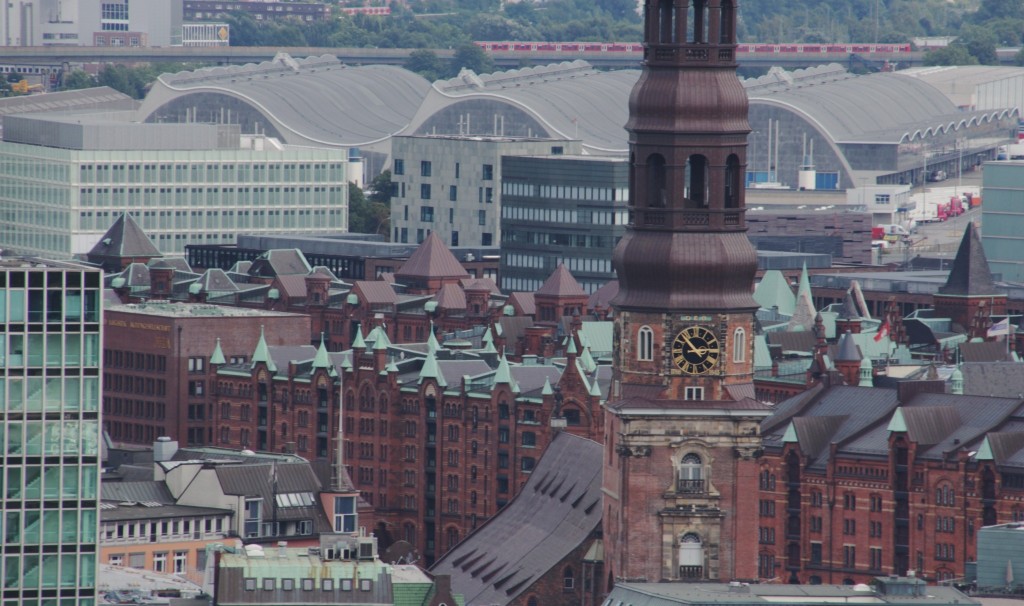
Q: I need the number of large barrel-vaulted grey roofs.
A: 3